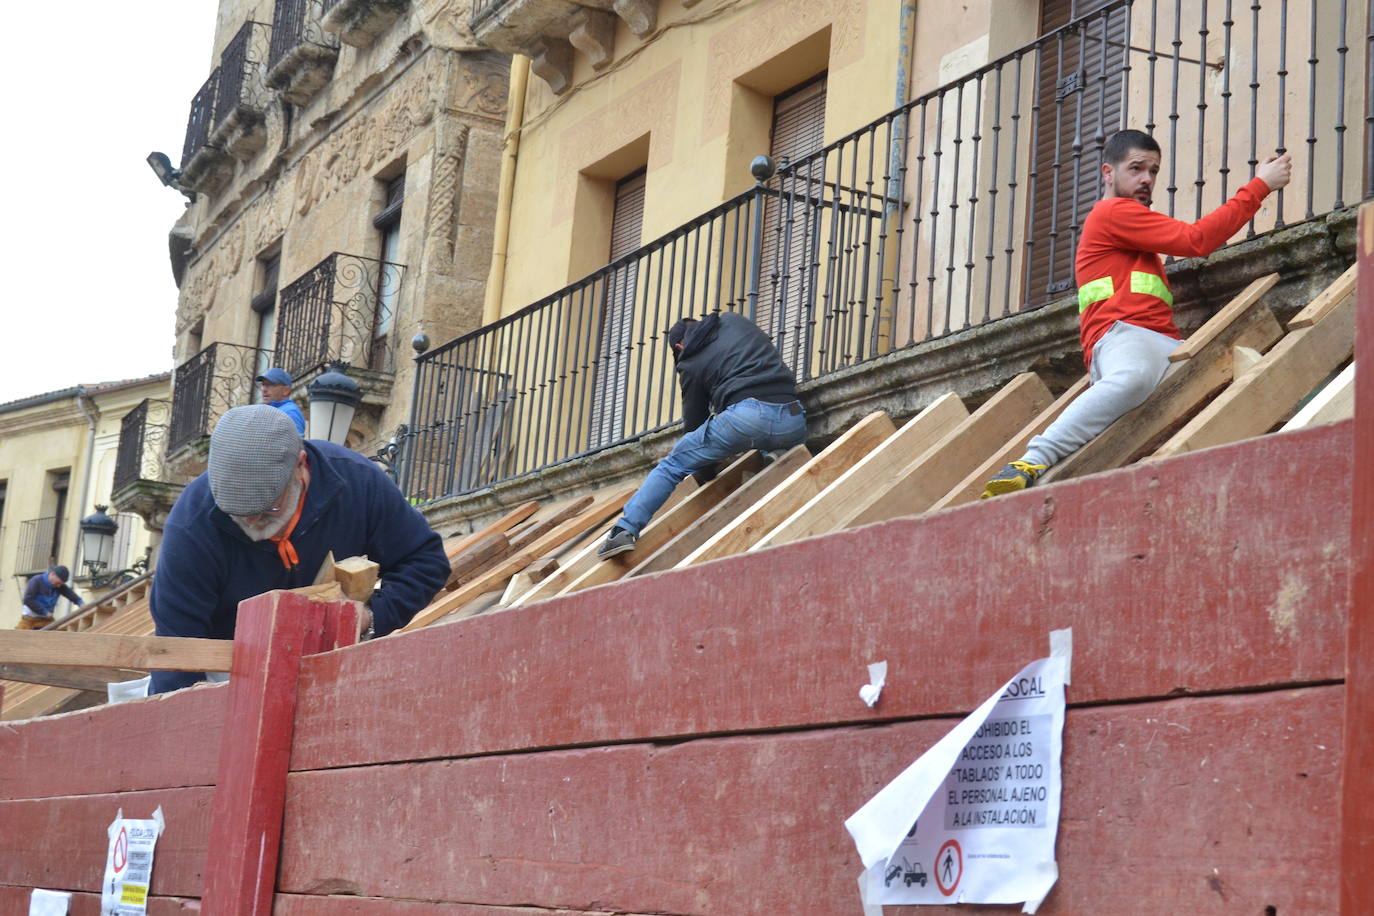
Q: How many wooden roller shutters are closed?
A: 3